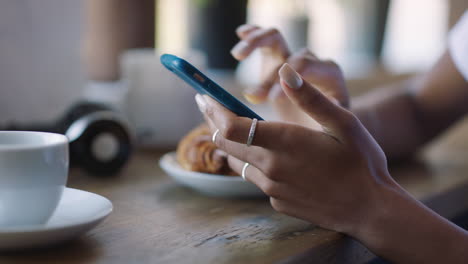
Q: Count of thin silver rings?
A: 3